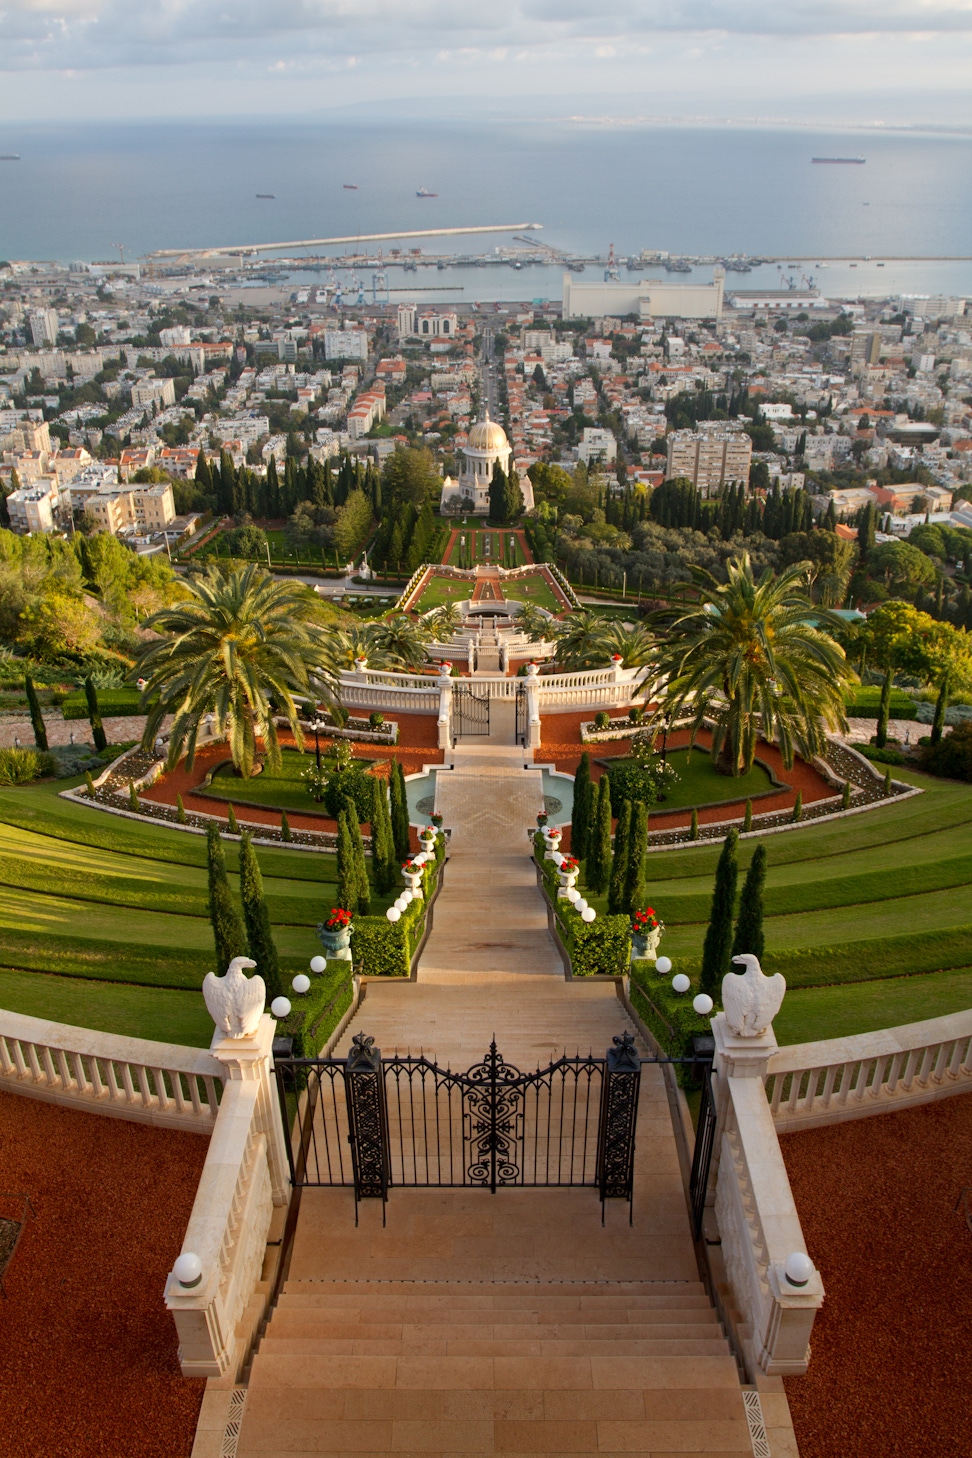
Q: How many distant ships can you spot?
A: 5